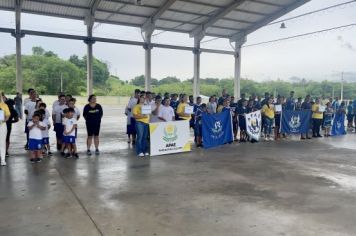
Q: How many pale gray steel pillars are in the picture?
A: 5